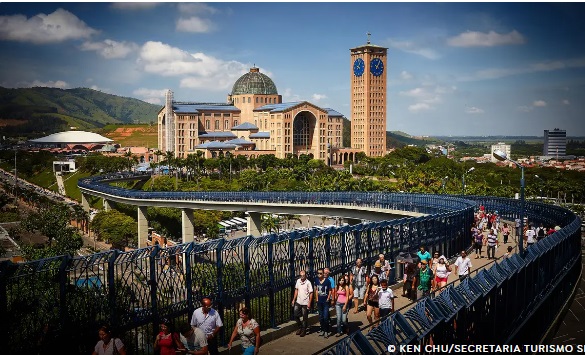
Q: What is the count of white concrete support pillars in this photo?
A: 5